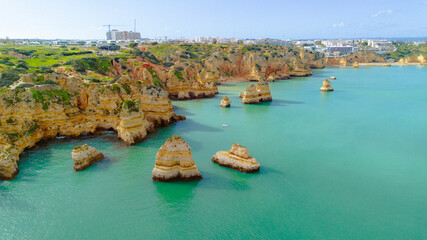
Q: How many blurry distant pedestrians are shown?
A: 0